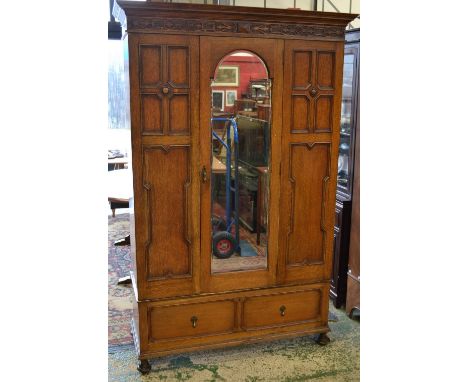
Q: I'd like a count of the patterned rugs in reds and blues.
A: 1